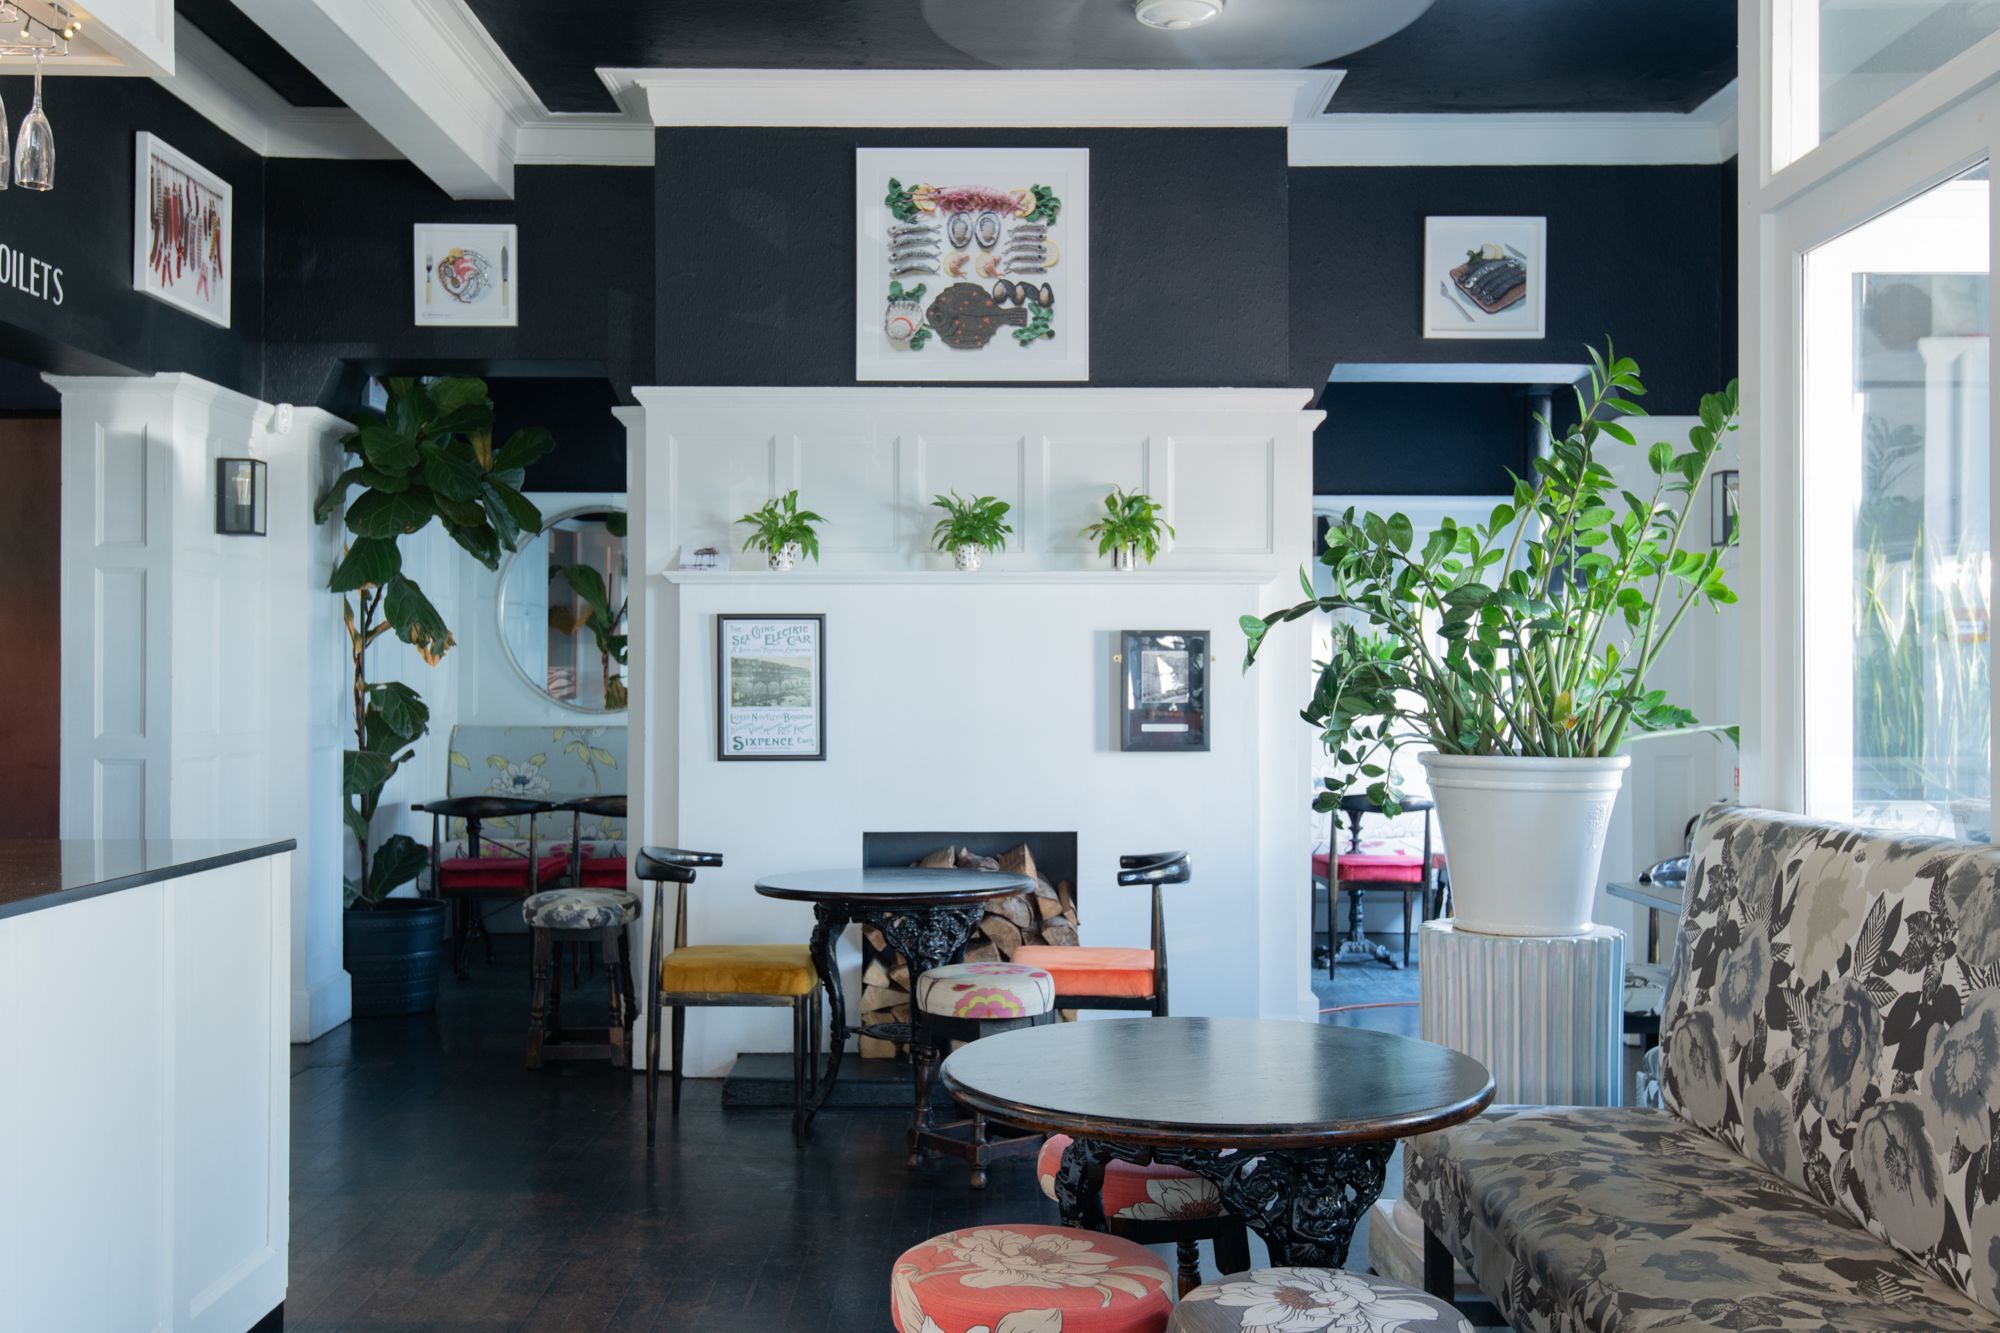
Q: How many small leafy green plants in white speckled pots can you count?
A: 3